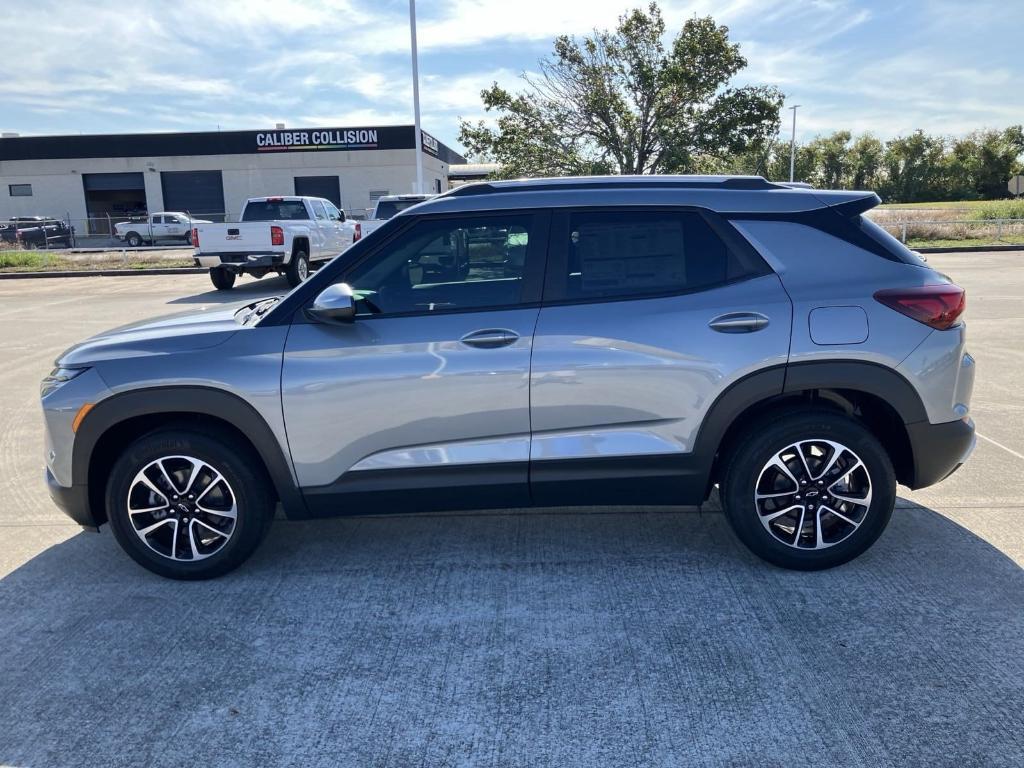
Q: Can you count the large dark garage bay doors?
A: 3